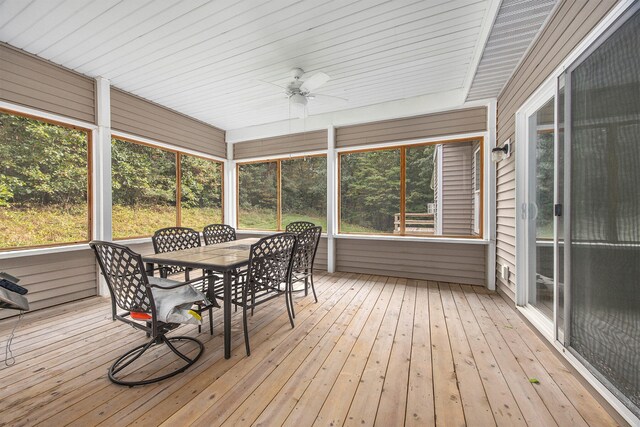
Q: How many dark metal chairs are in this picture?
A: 6